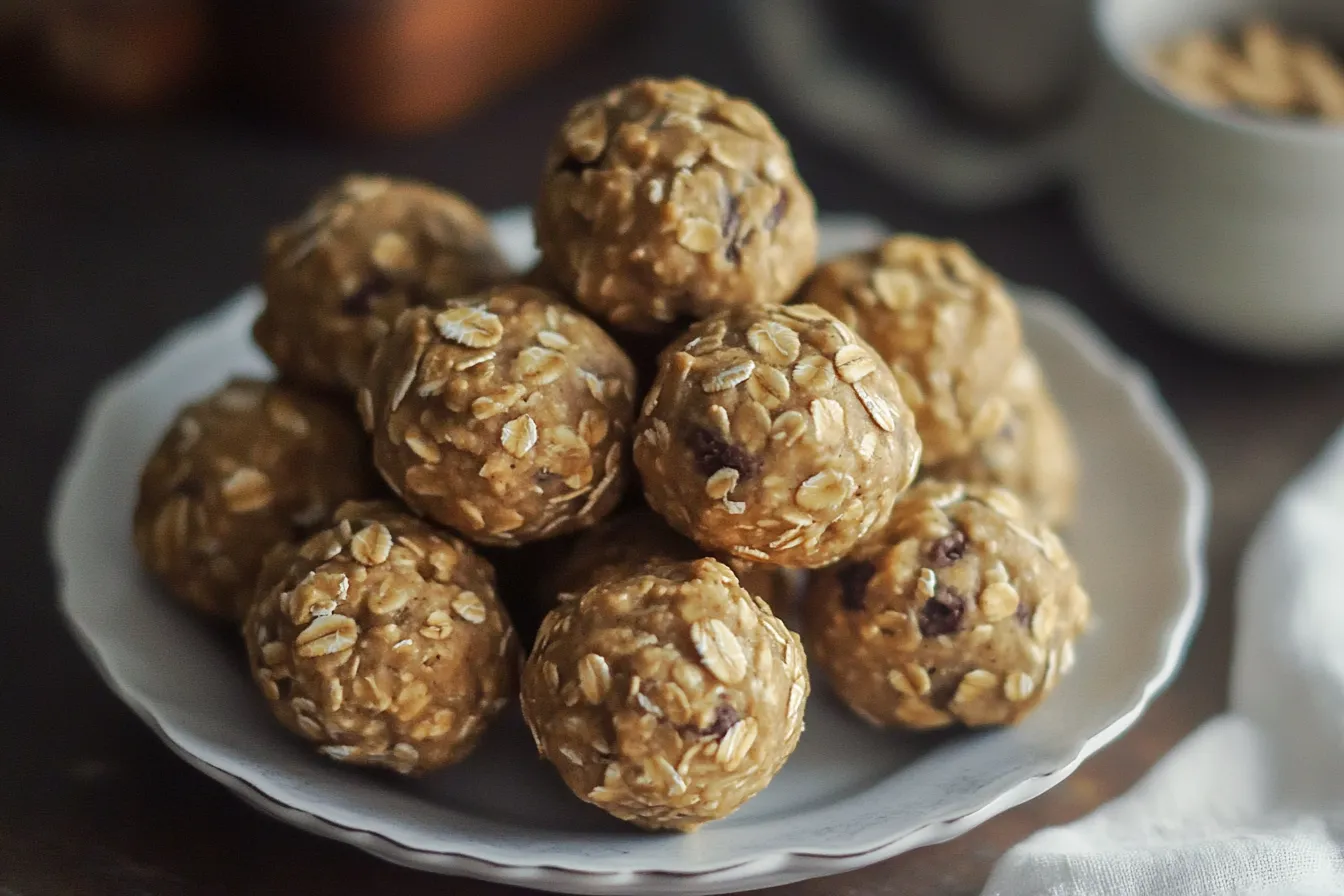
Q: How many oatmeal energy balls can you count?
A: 11